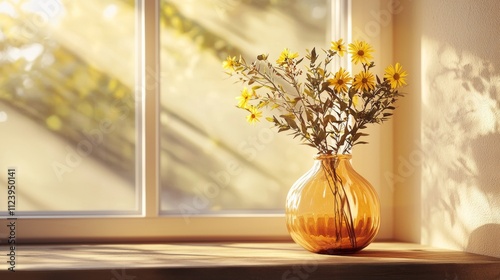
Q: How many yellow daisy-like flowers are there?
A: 9